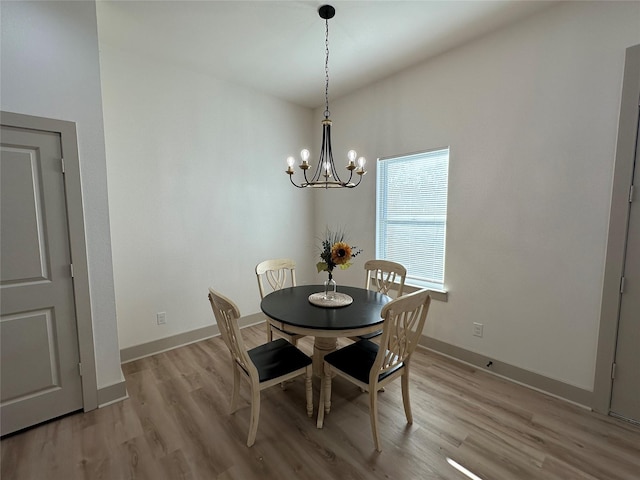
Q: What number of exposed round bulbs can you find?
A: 5